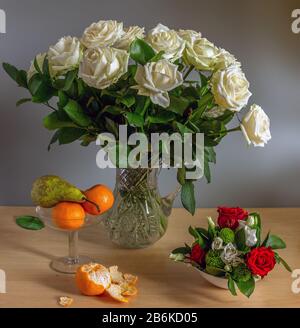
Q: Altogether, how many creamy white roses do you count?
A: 12